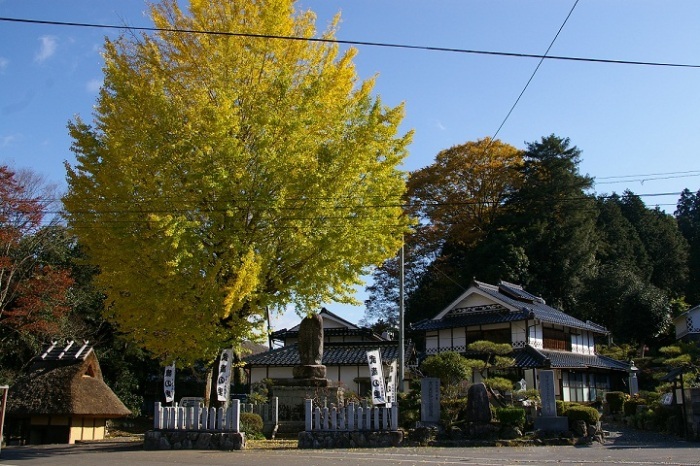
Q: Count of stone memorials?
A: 4